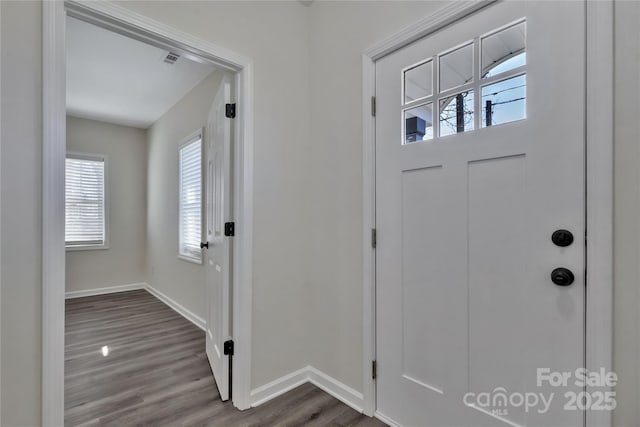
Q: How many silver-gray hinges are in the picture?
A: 3